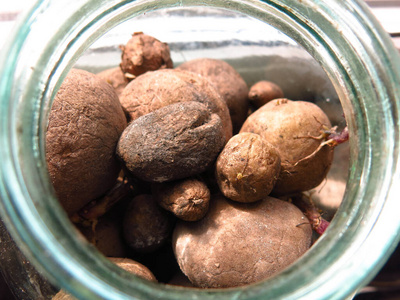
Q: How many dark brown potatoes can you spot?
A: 2